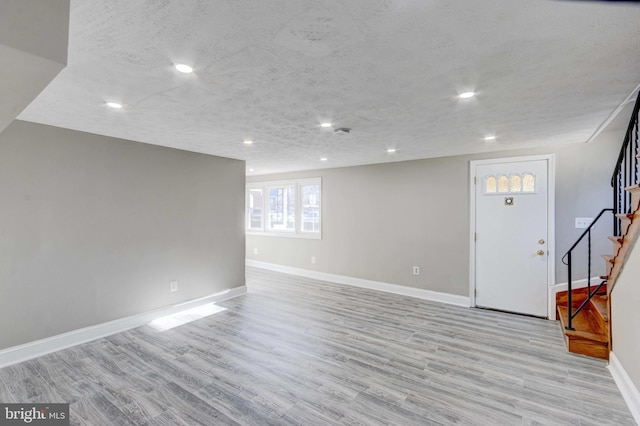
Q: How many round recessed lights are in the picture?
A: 9